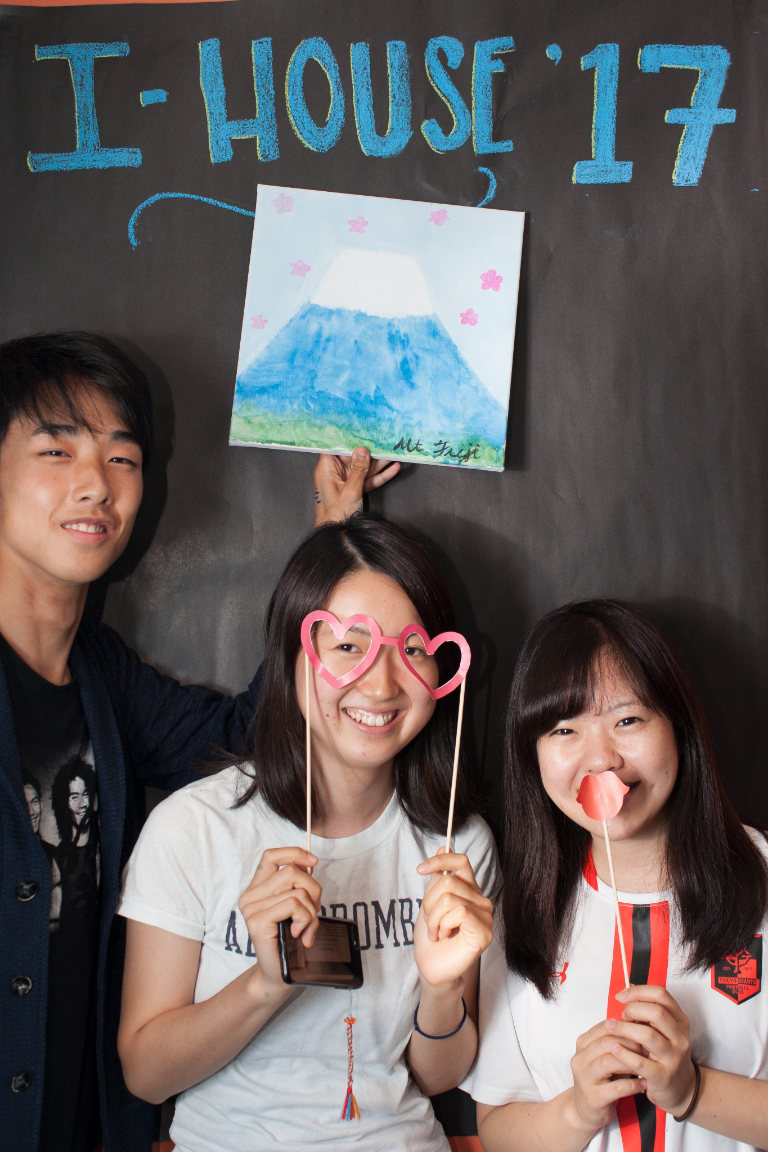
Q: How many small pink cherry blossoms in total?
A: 7